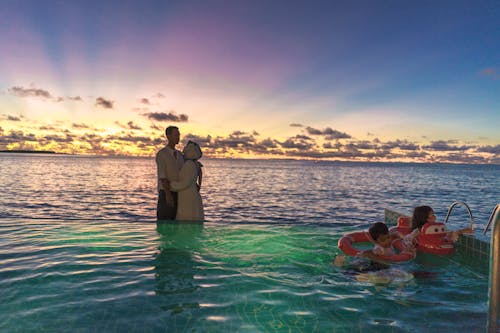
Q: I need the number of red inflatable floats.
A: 2